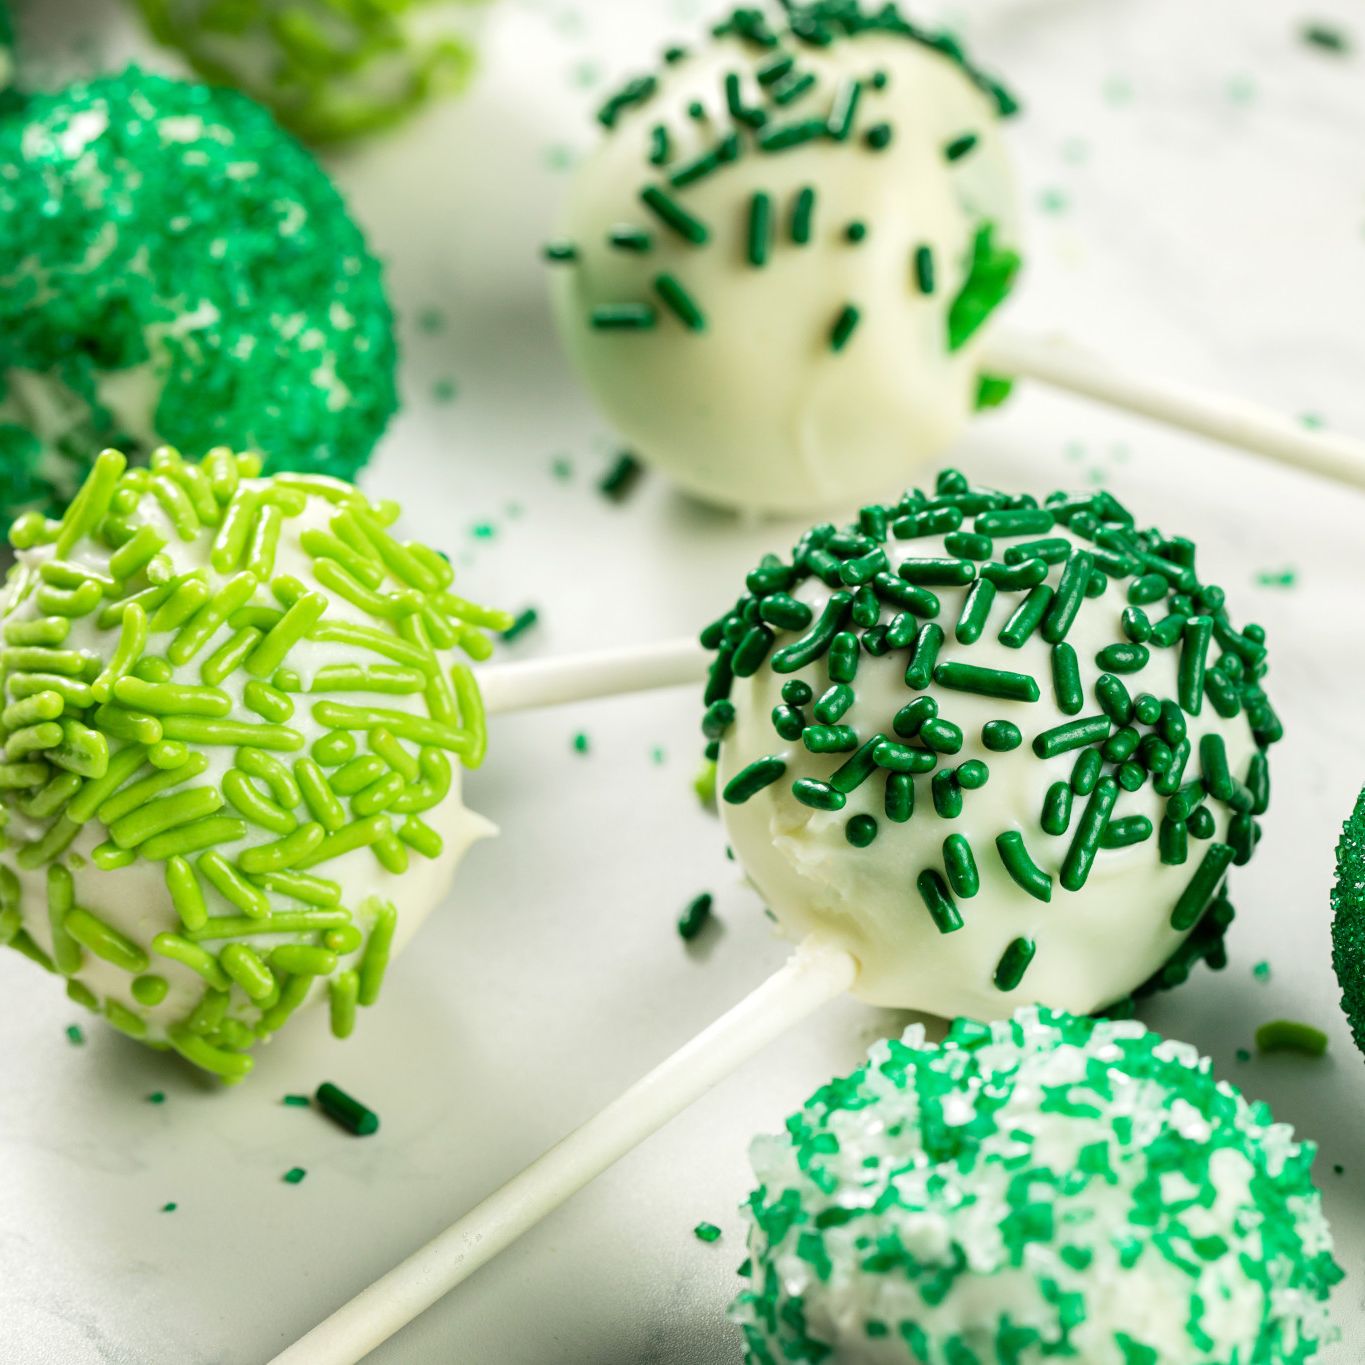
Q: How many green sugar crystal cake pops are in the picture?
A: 3